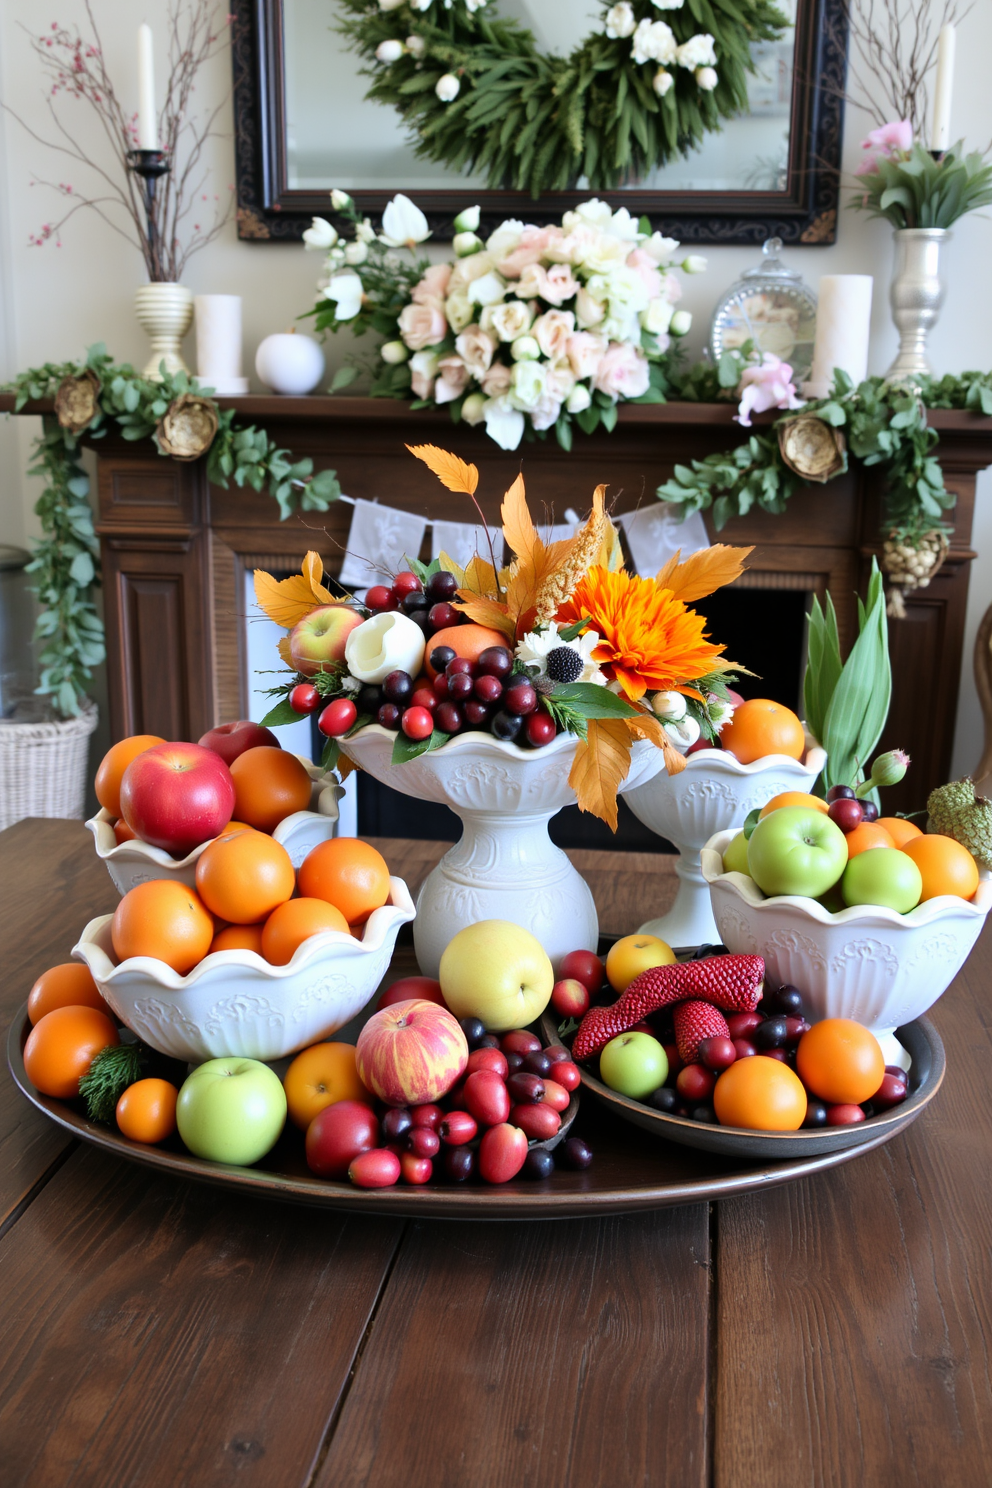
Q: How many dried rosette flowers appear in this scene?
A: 3